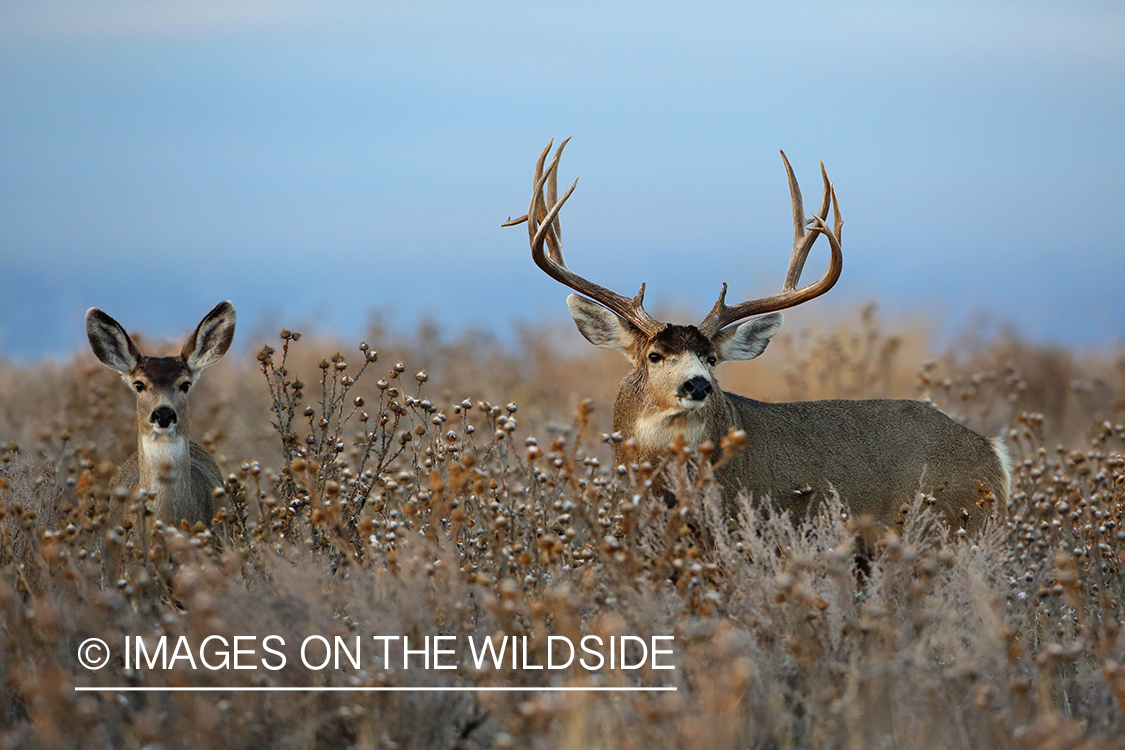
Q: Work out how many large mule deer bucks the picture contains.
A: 1